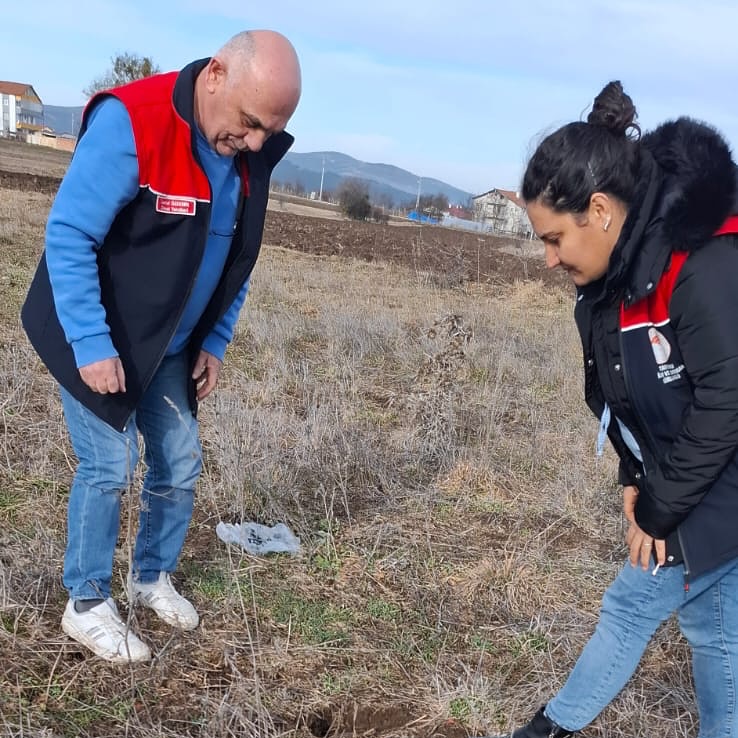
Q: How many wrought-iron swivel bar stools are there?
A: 0